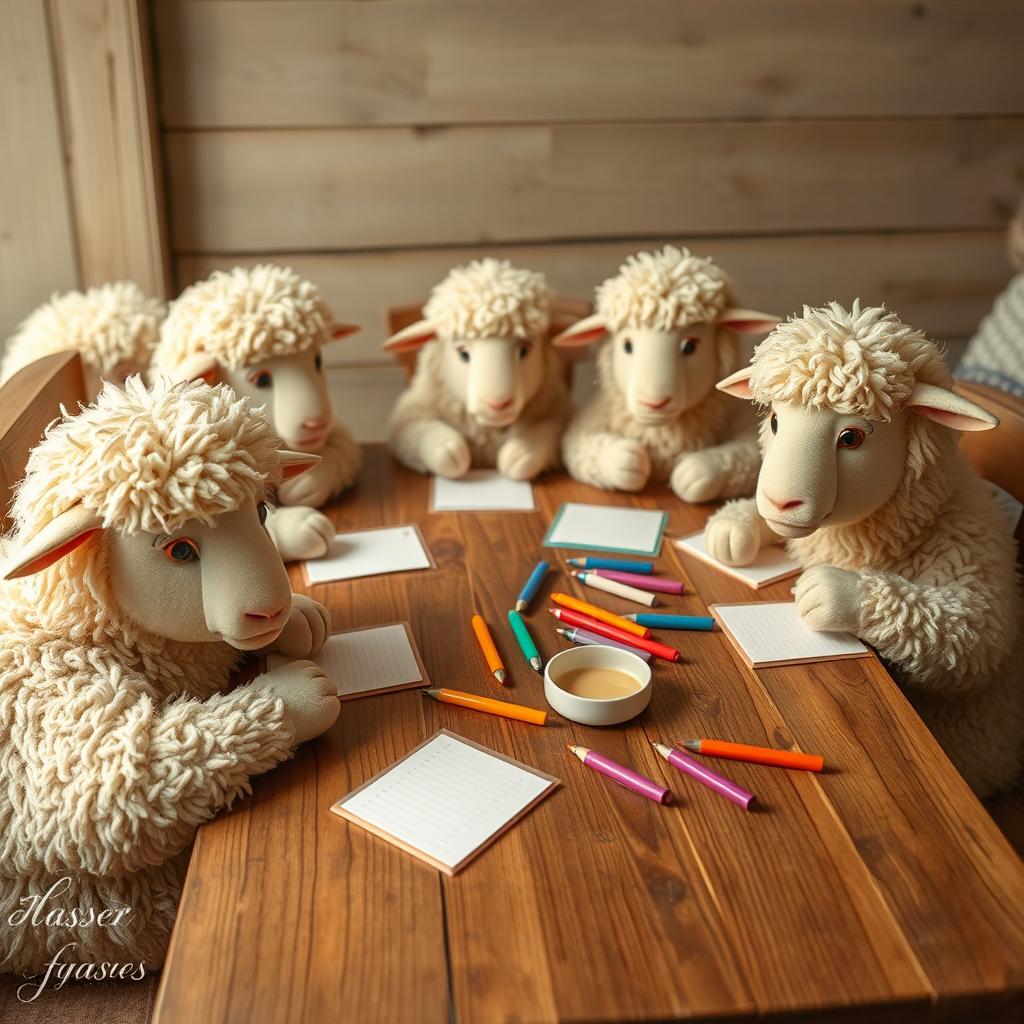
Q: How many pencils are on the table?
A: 14